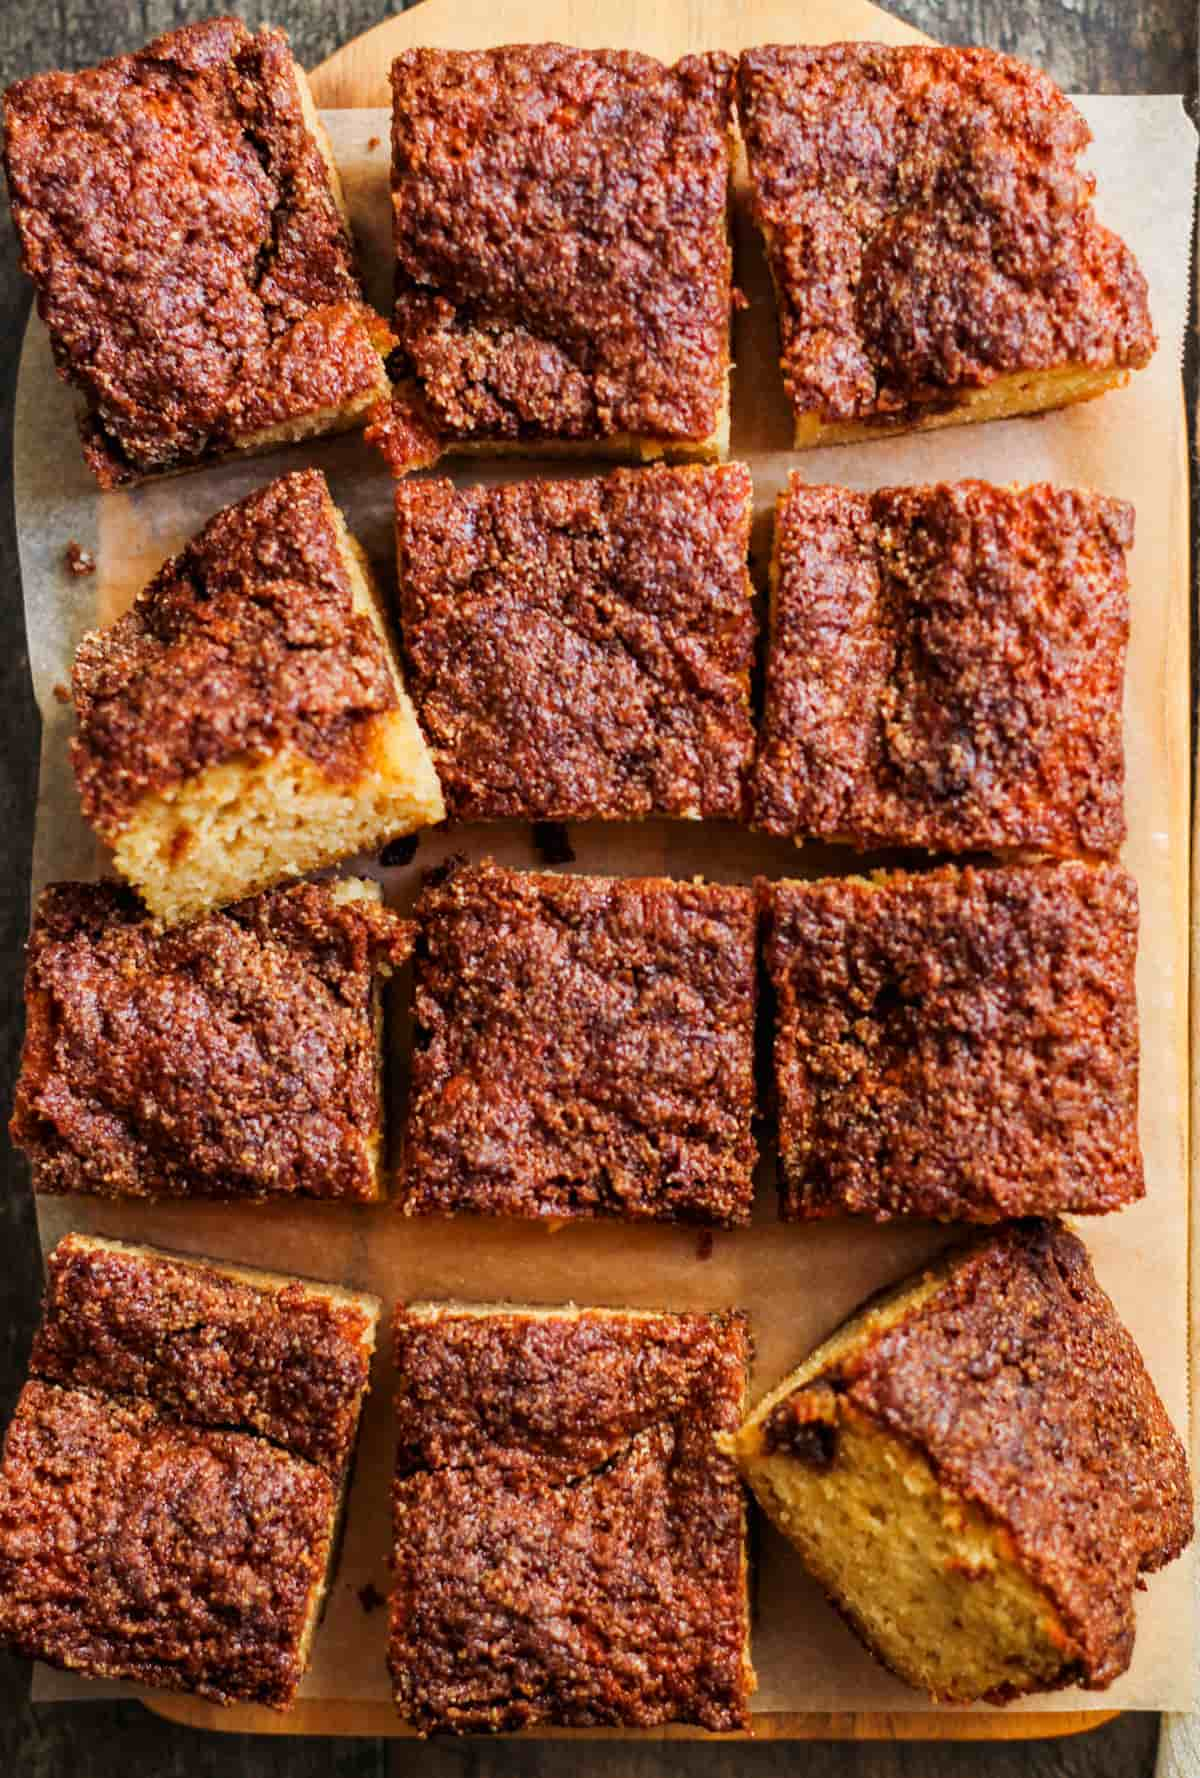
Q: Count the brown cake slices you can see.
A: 12